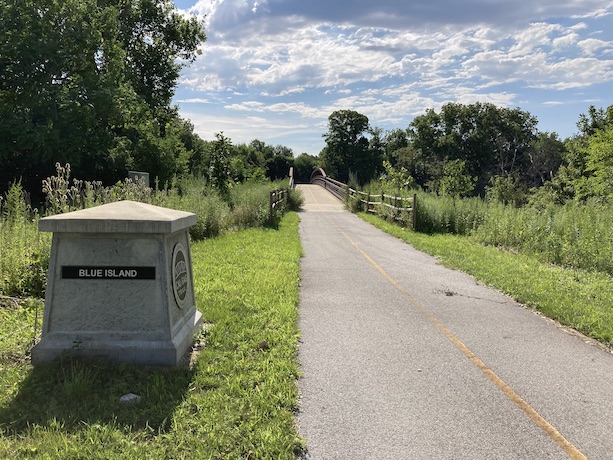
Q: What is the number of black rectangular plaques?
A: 1